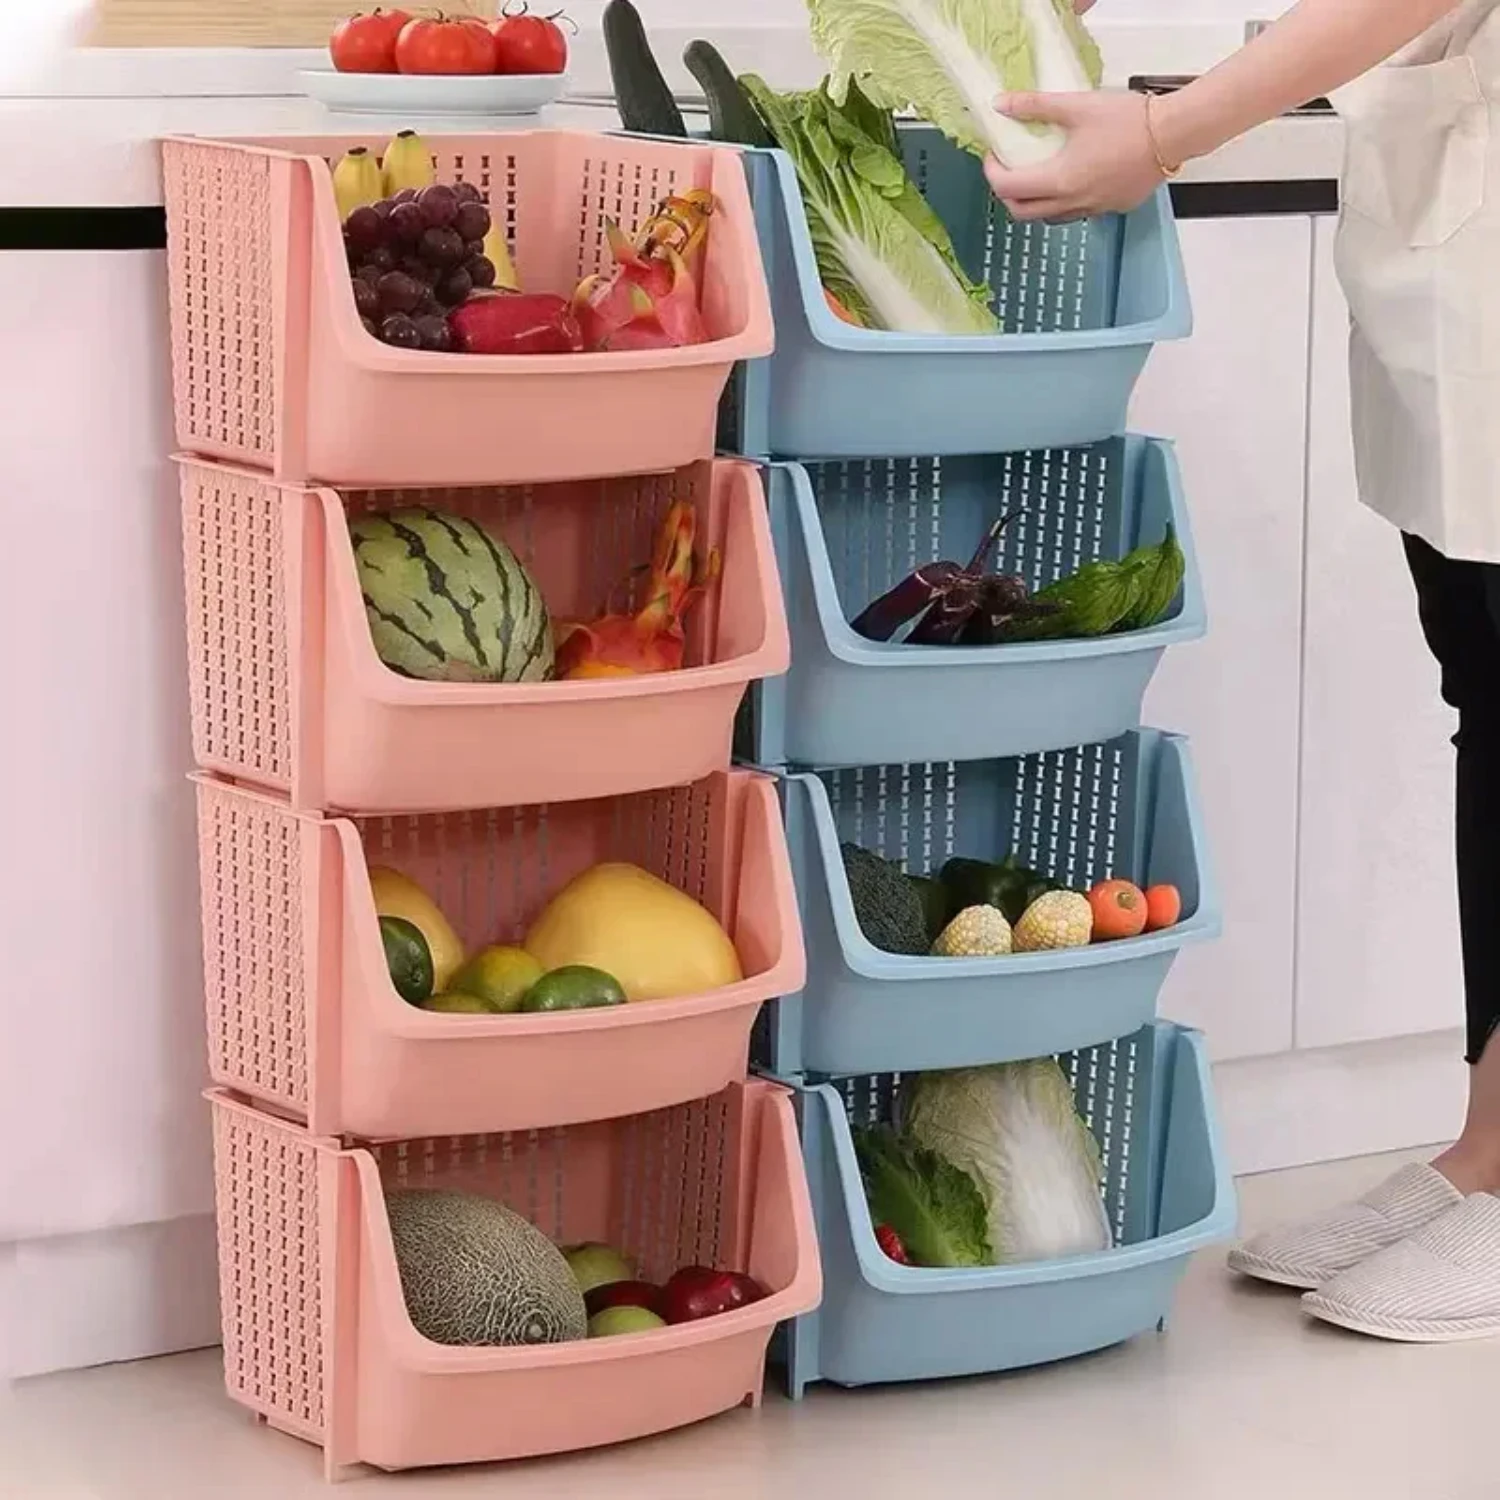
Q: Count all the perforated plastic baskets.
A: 8